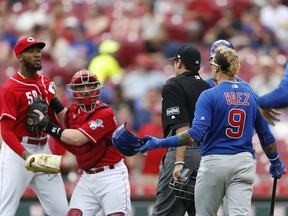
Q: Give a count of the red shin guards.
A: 2